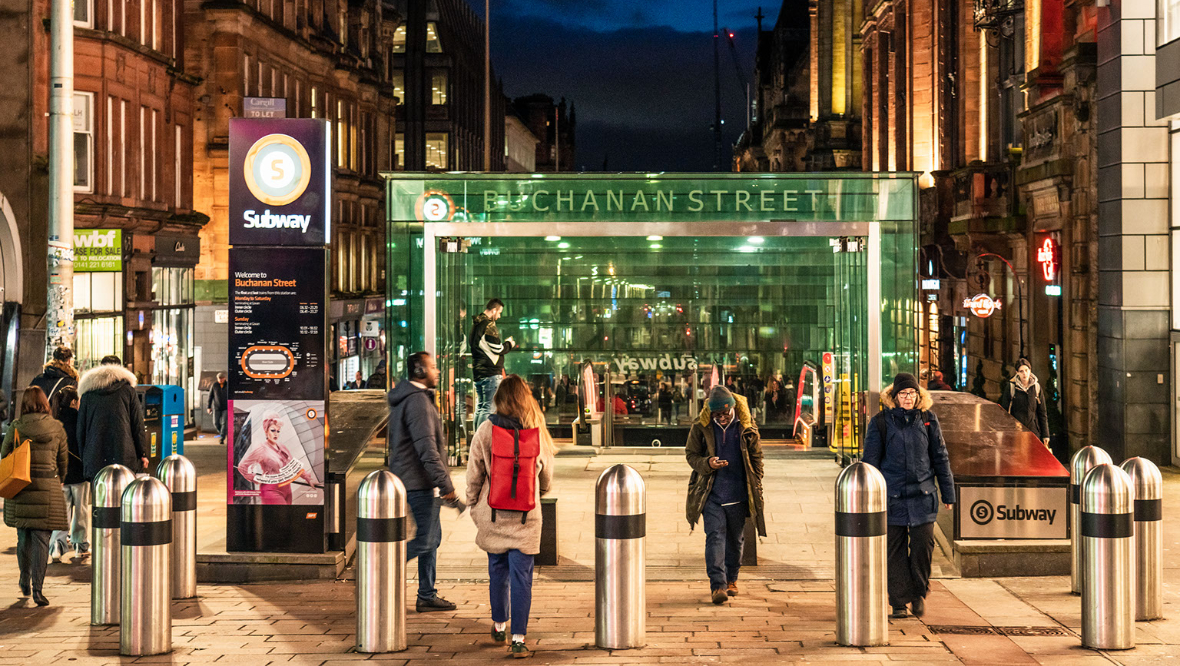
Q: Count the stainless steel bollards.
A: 9